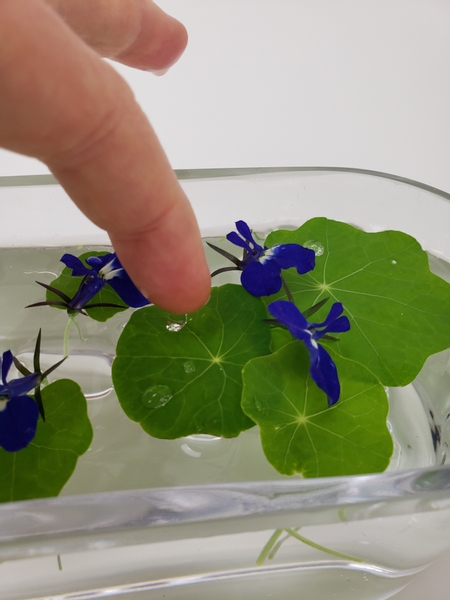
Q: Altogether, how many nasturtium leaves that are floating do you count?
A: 5